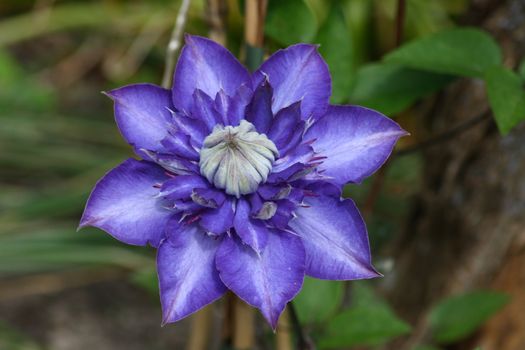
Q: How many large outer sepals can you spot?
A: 8